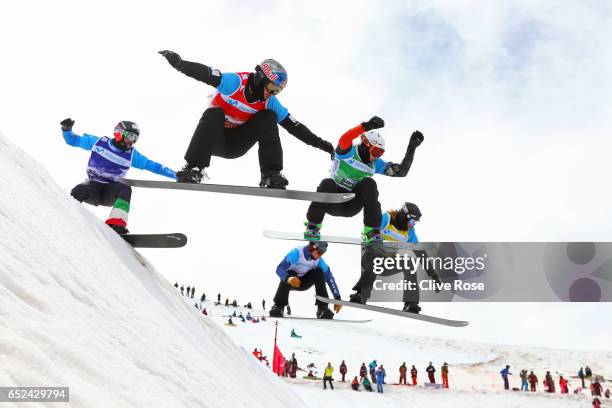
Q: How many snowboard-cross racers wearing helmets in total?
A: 5